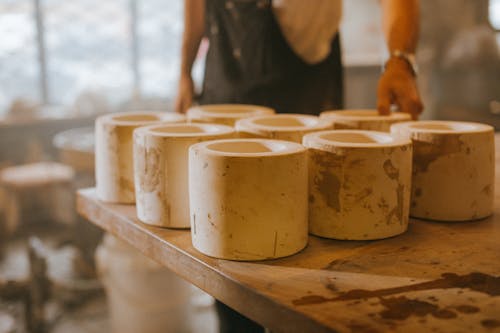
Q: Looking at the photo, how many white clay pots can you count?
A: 8